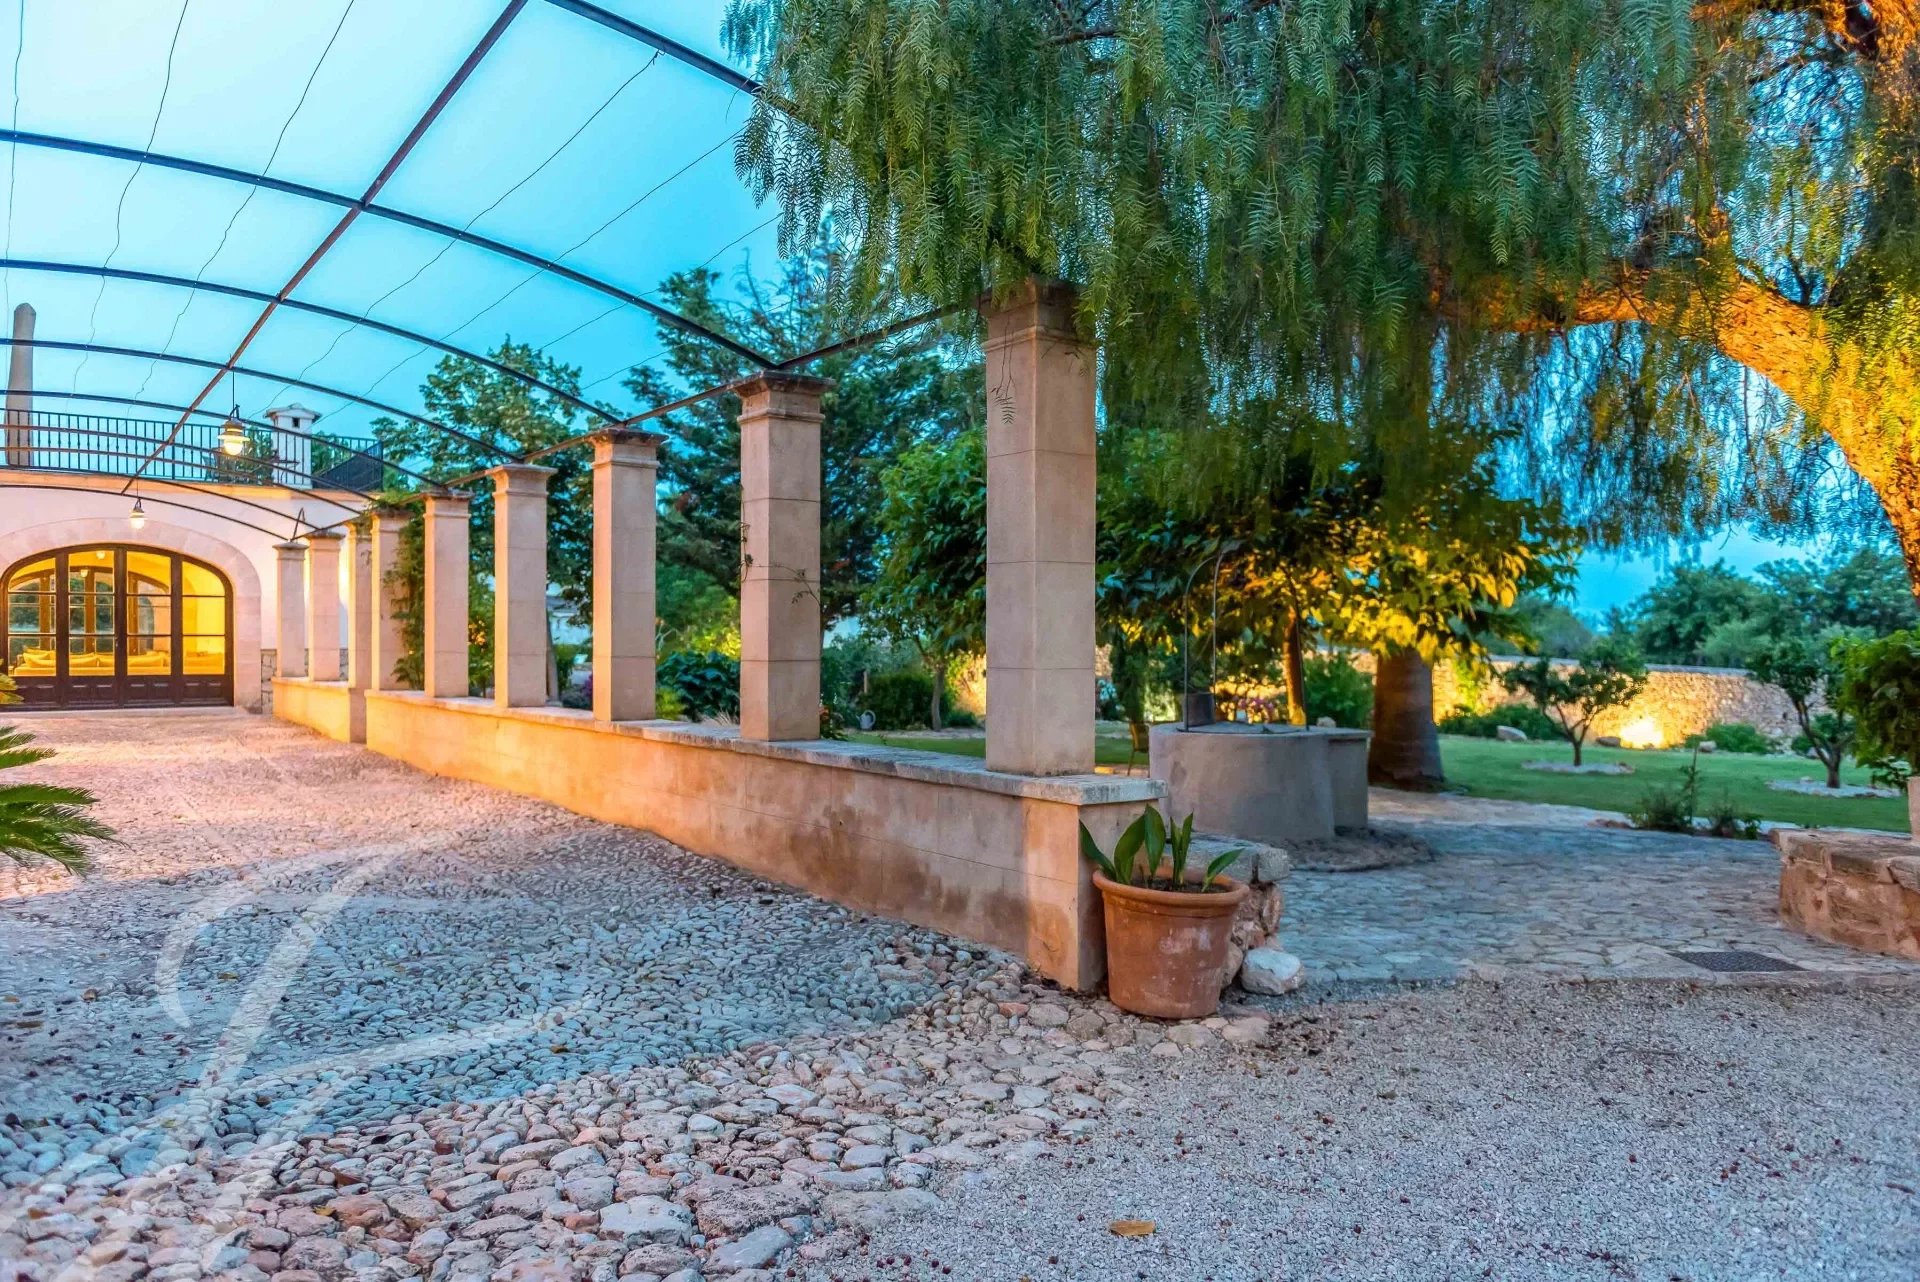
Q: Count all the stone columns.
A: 9